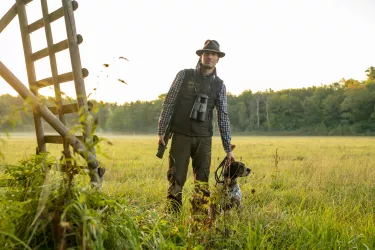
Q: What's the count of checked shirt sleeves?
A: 2